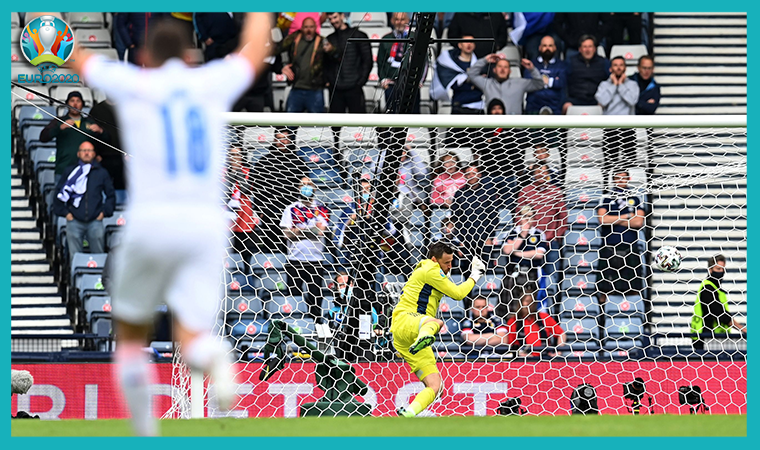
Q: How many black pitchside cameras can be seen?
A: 4